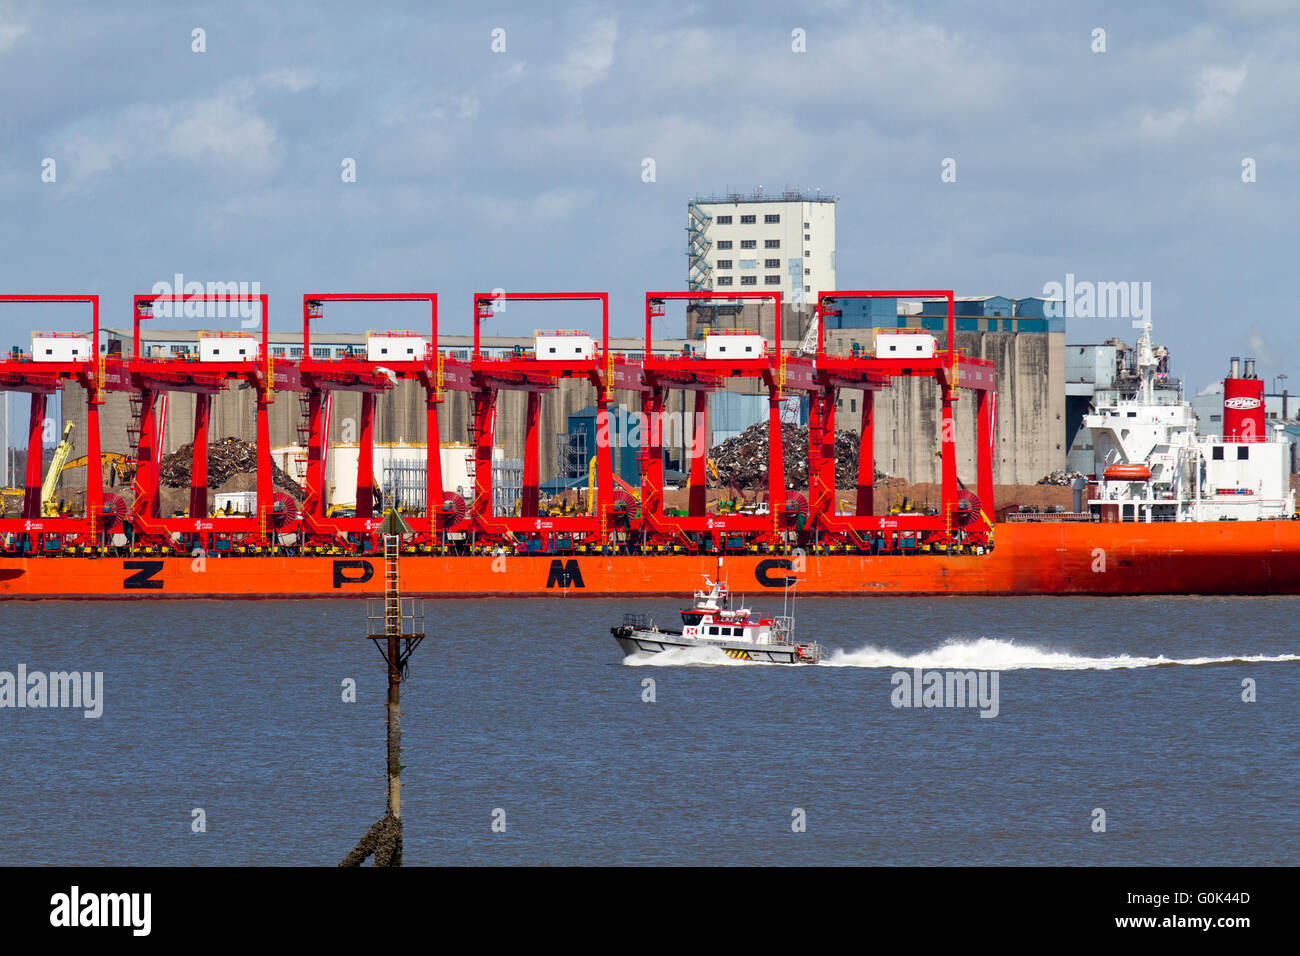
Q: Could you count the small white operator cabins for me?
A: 6